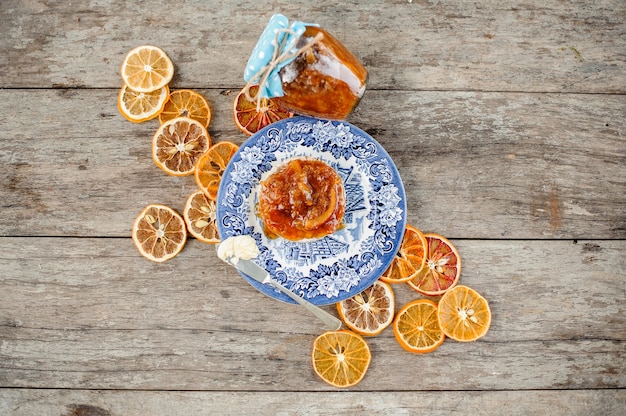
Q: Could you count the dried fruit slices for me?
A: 14